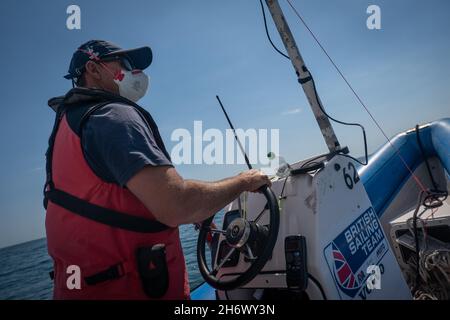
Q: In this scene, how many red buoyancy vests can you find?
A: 1